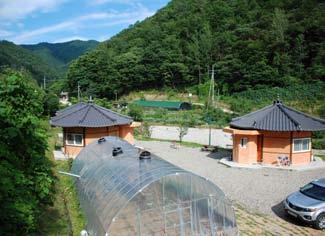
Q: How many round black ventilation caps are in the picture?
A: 3